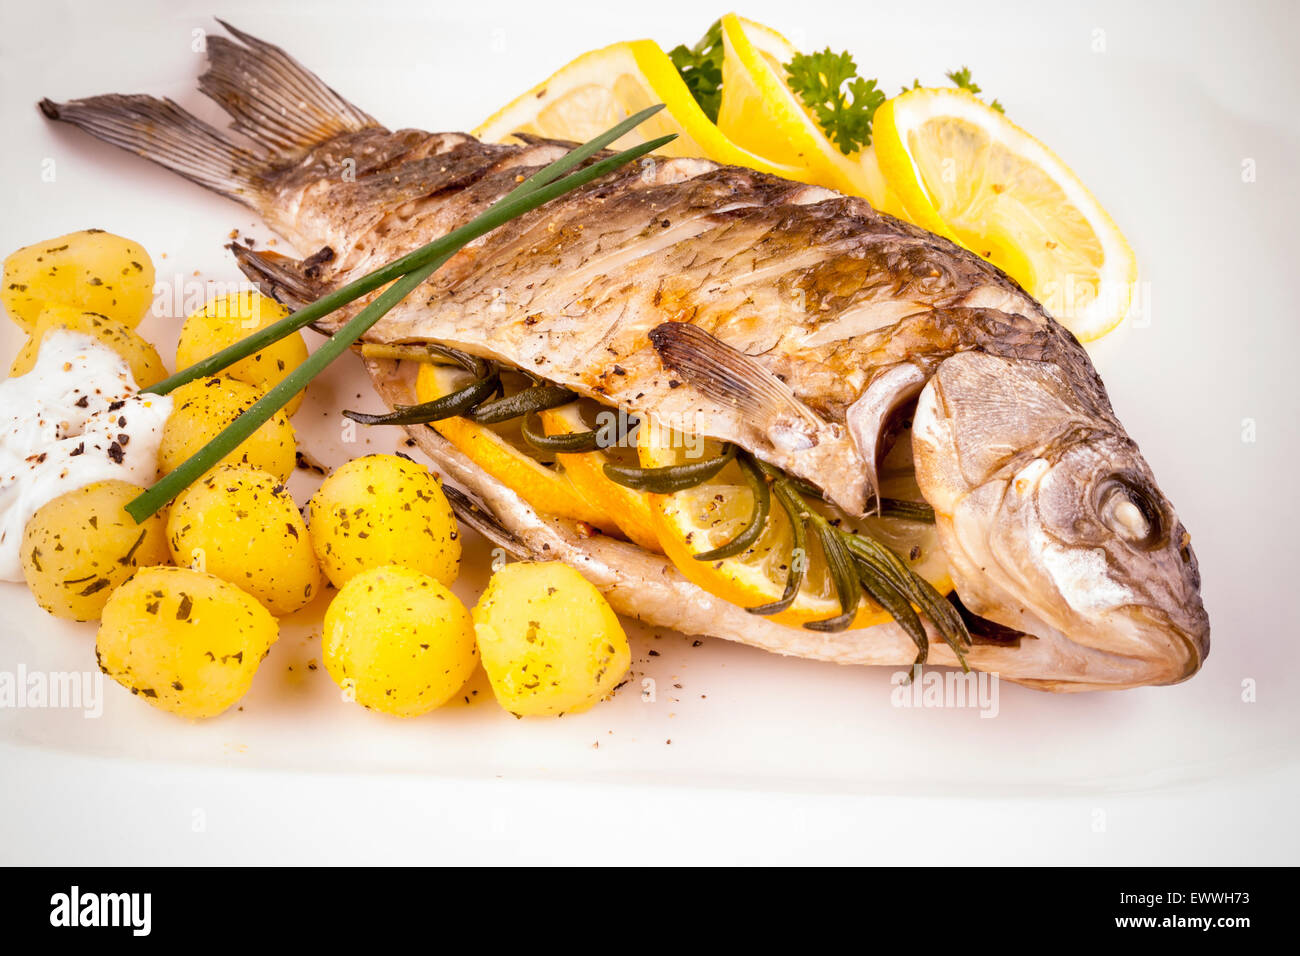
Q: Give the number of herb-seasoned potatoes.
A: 10